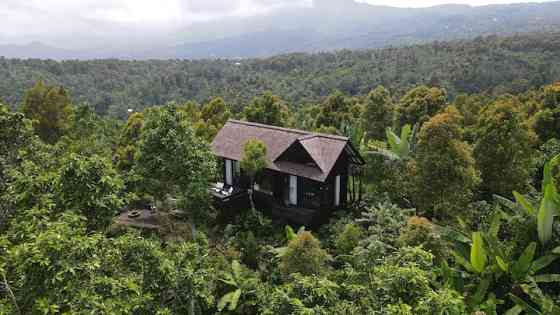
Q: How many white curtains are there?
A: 3